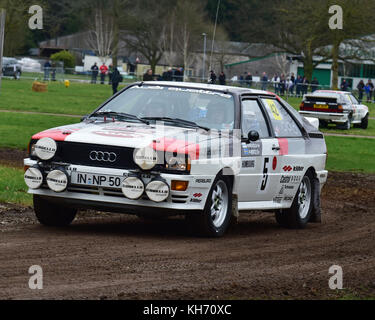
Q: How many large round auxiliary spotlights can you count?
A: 6